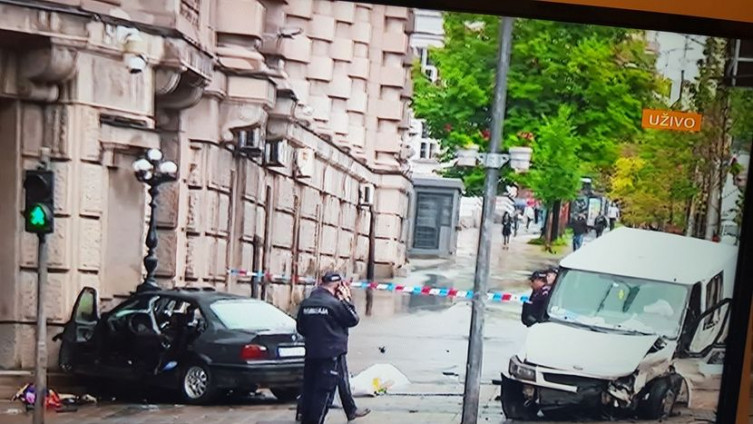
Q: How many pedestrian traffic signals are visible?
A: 1